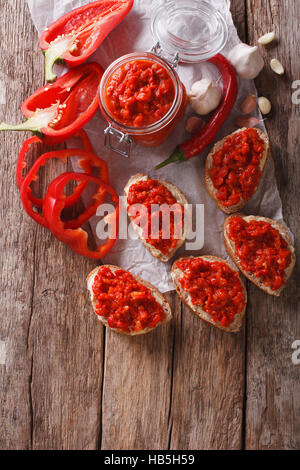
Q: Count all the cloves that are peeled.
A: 3